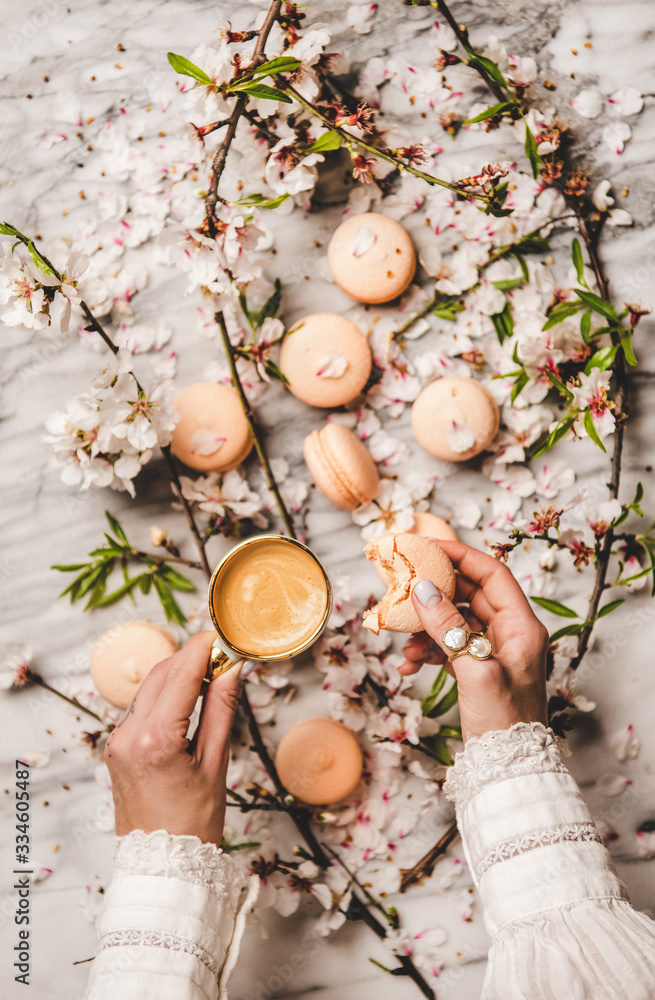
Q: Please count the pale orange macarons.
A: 9